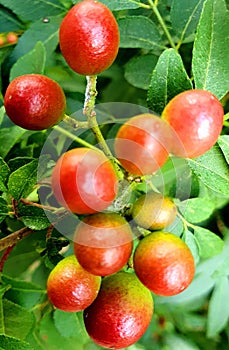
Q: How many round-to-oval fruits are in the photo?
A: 10